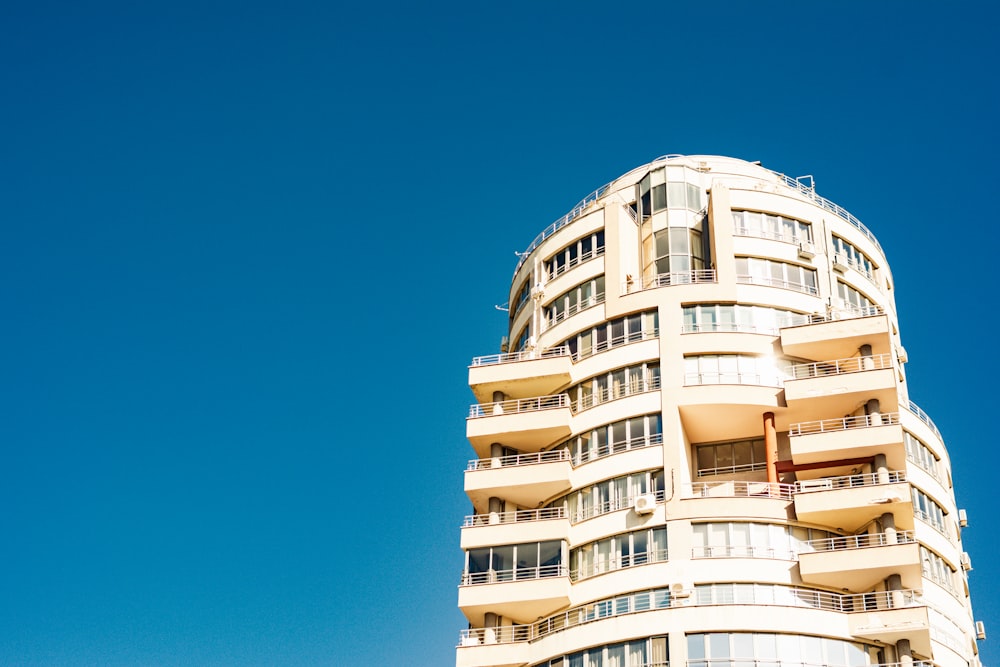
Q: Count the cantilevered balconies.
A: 12